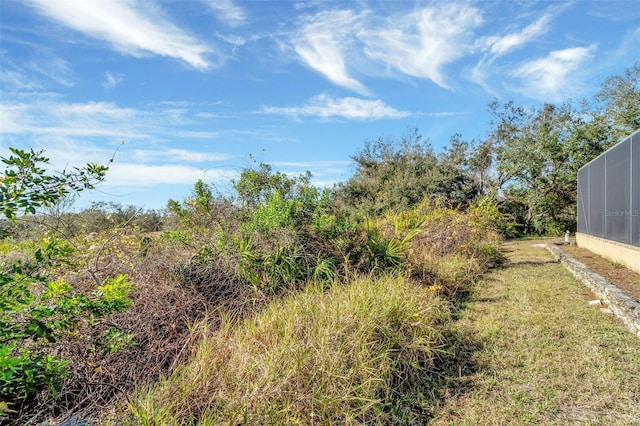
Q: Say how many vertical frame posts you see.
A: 4